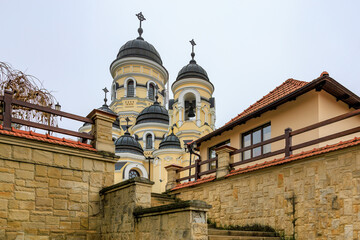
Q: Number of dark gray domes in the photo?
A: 6